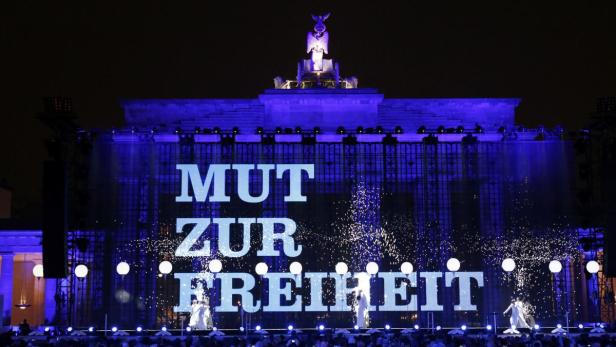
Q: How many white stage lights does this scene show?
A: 14